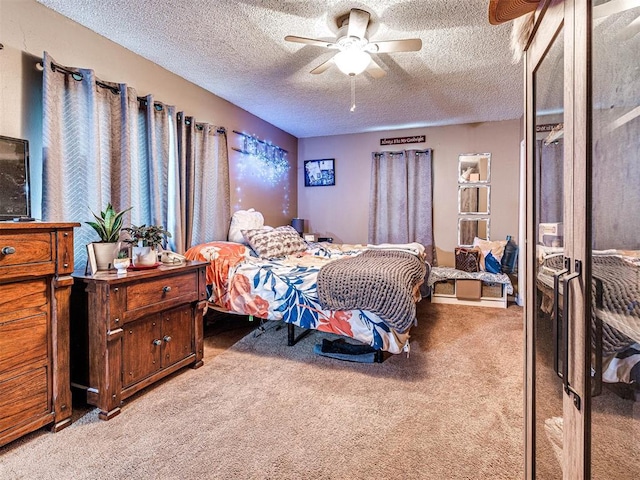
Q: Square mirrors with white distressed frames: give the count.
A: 3